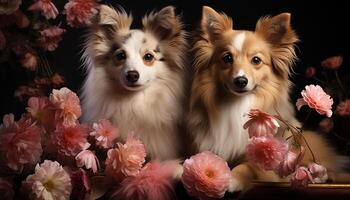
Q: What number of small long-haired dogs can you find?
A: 2